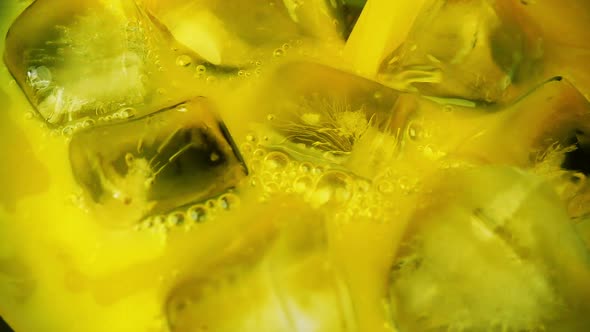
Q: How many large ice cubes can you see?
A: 8